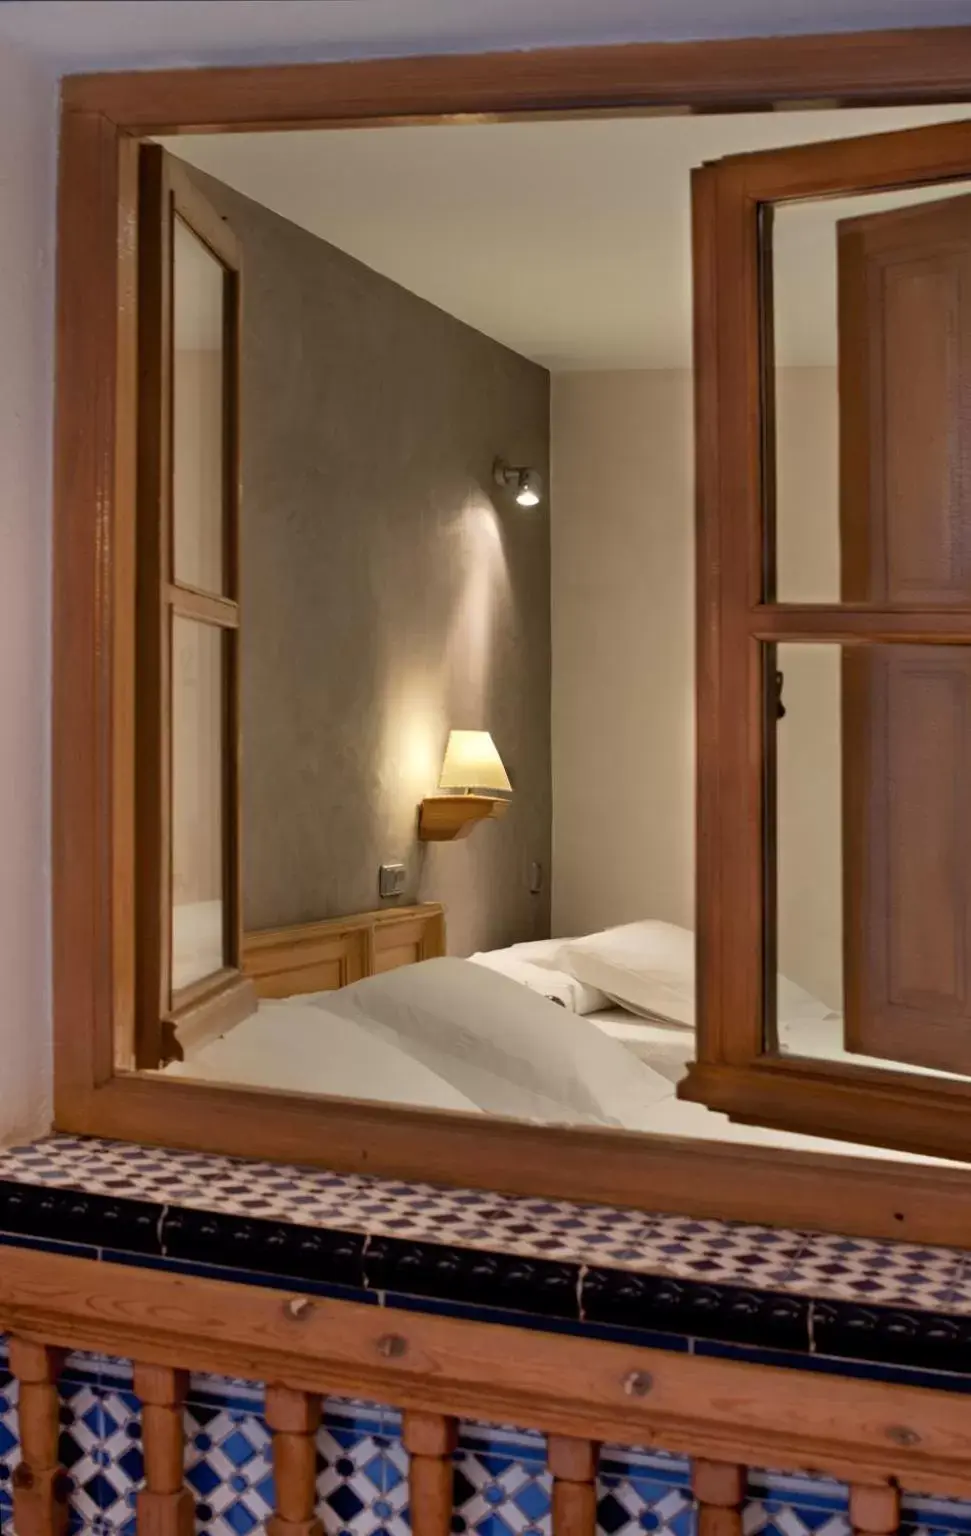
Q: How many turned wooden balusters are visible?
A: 7